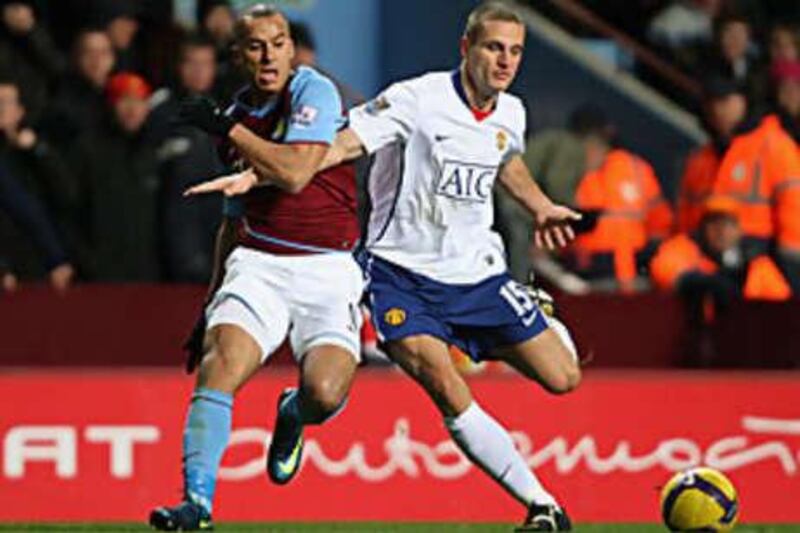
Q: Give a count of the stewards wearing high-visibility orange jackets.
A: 4